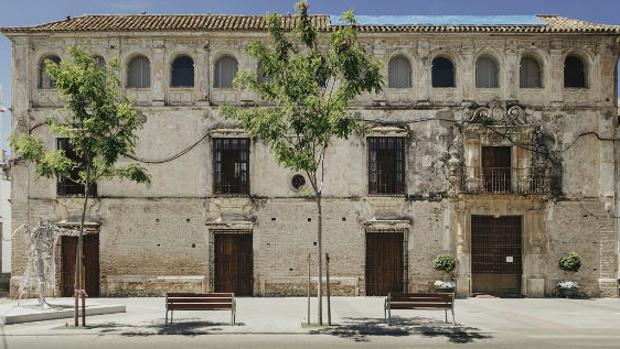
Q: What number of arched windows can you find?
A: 11